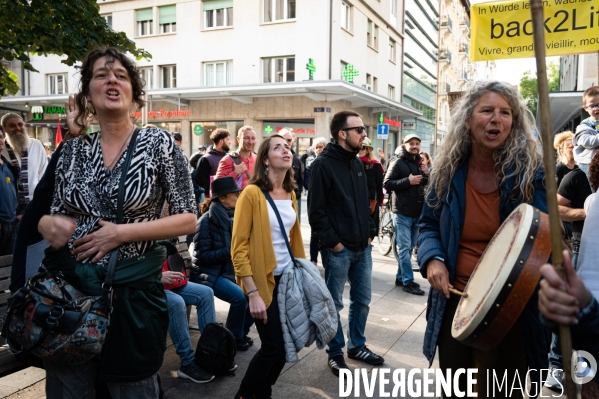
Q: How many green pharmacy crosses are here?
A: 4